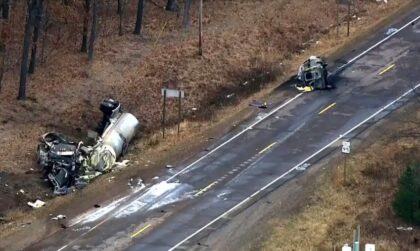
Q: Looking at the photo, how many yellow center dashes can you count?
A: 5